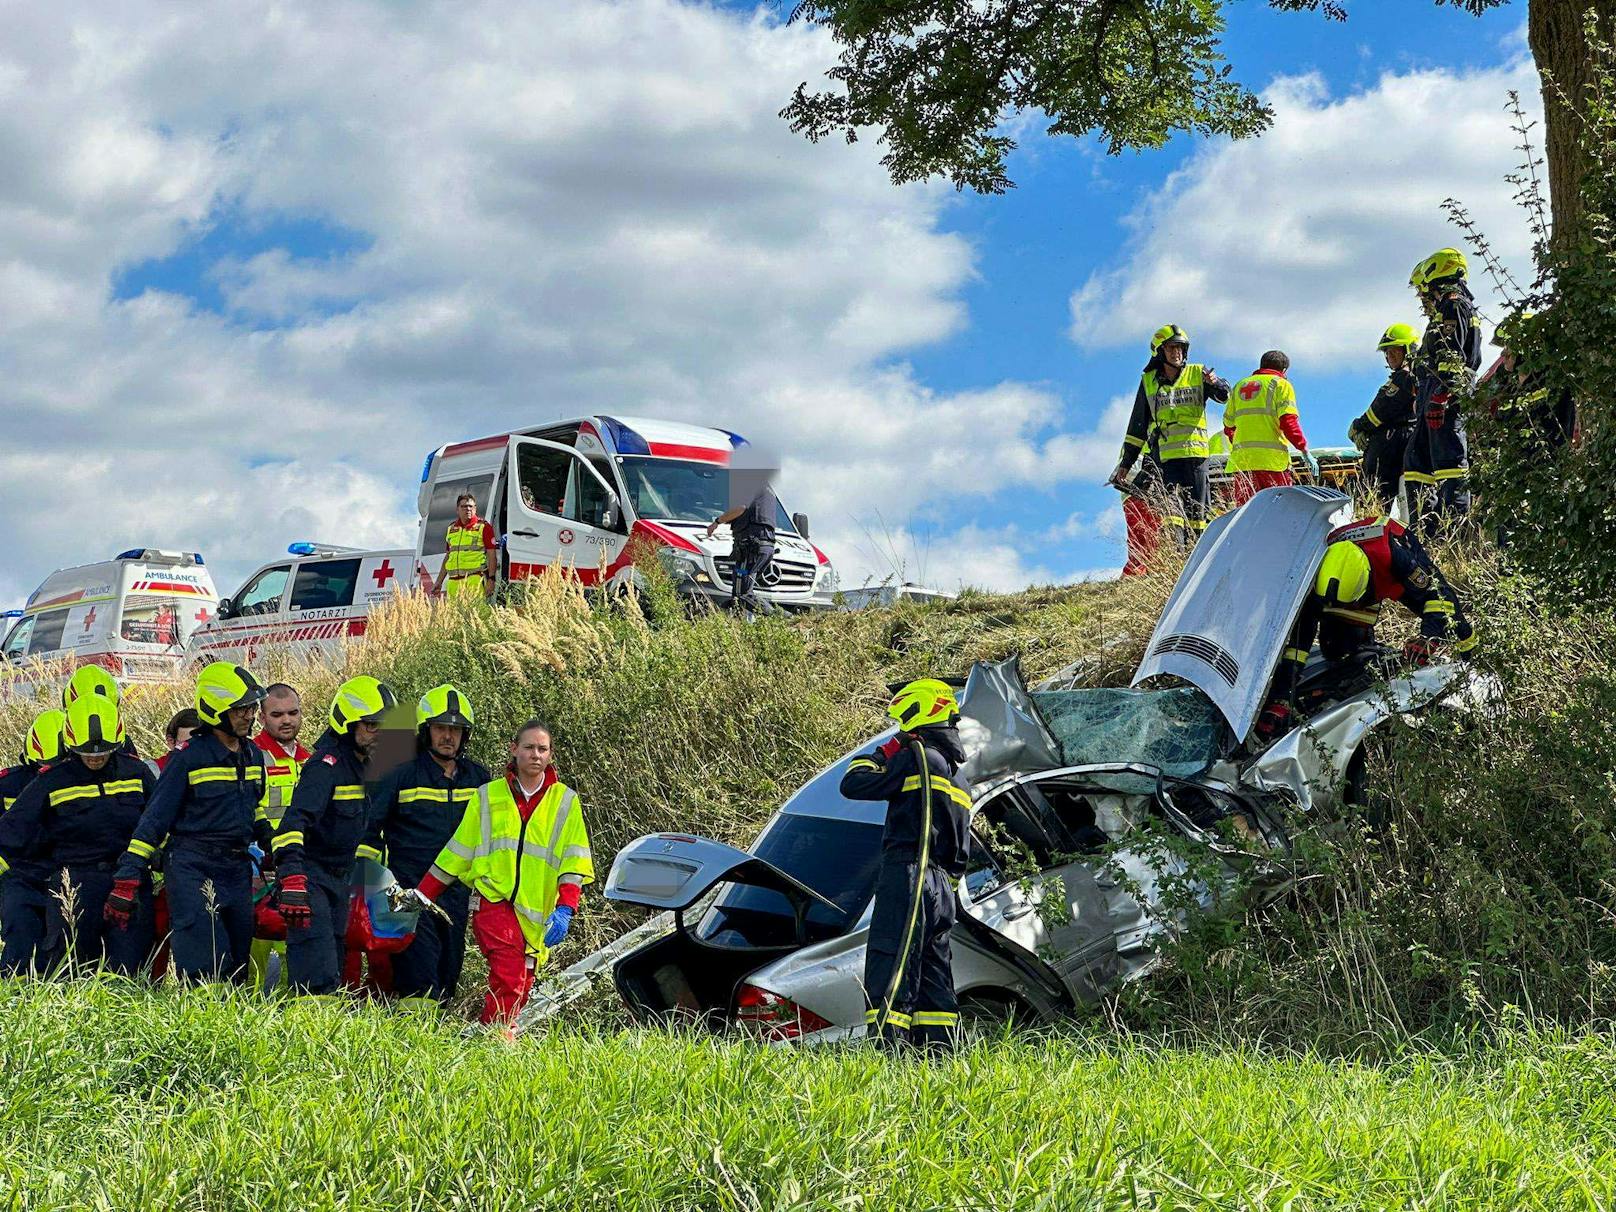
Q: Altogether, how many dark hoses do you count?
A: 1